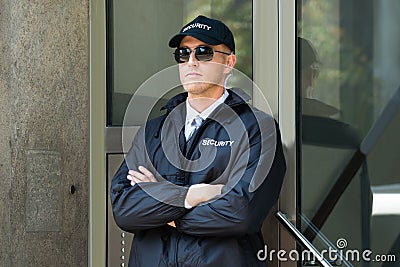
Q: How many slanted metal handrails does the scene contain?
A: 1